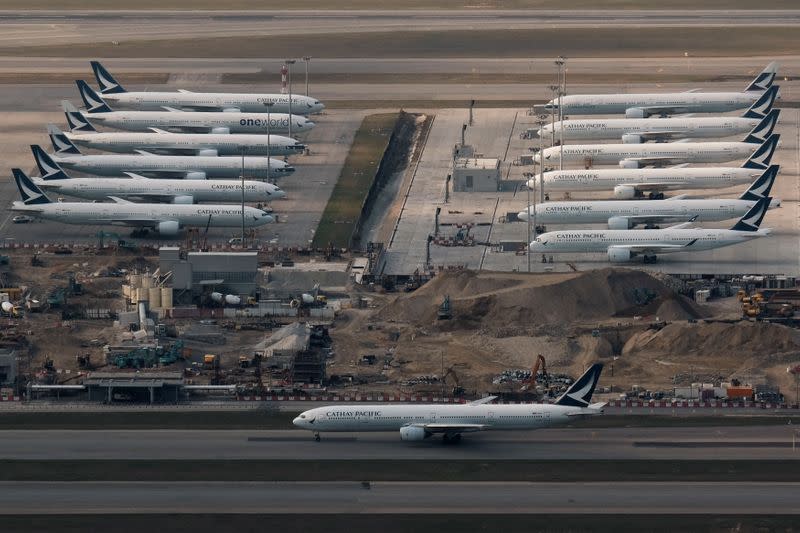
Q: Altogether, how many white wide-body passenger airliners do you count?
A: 13